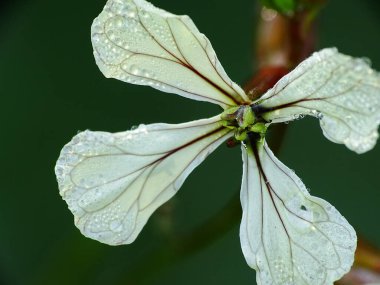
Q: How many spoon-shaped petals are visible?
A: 4